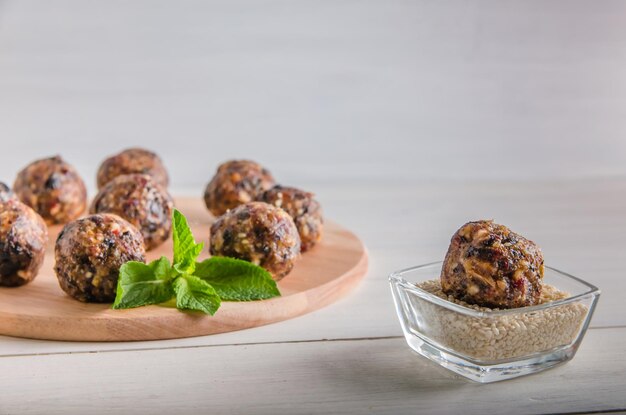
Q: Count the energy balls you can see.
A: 10